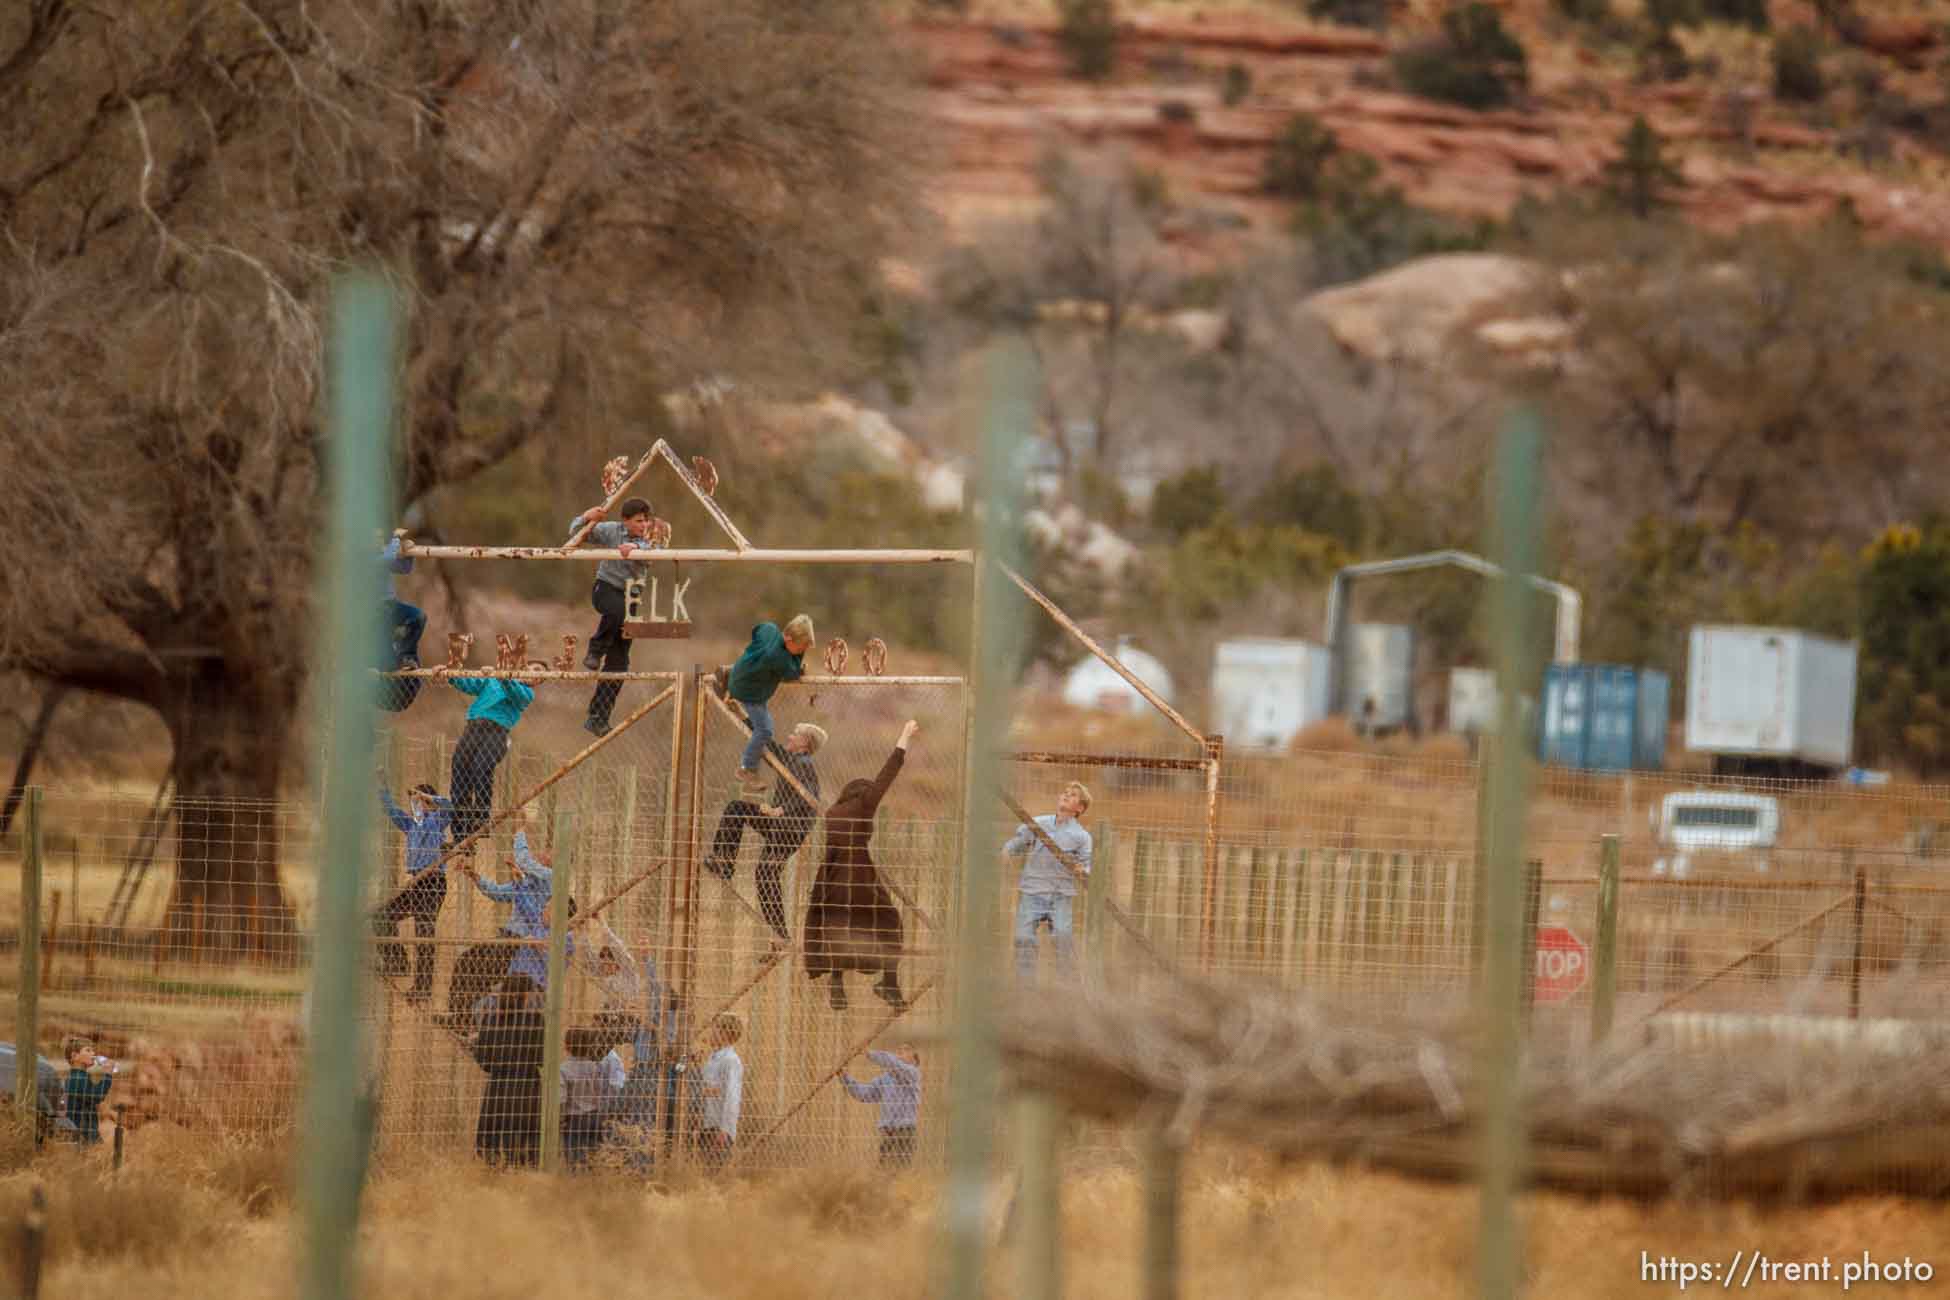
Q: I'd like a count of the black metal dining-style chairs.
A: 0